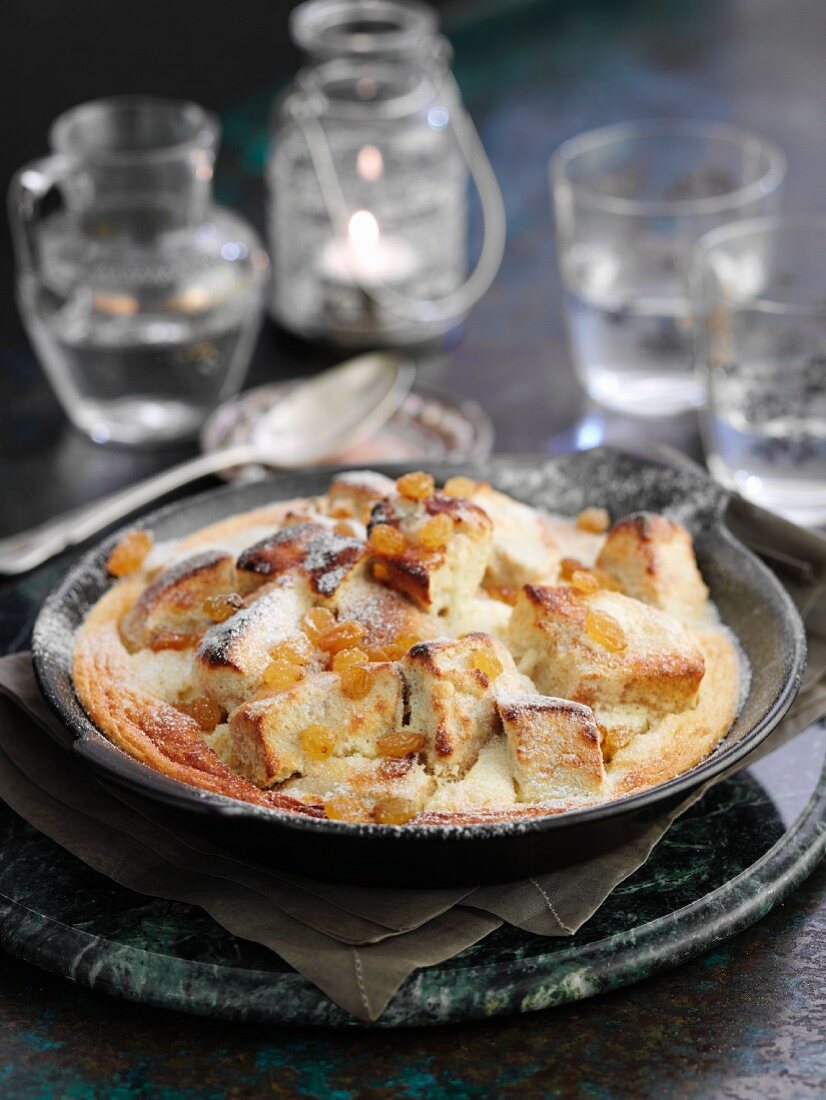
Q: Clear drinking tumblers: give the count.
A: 2